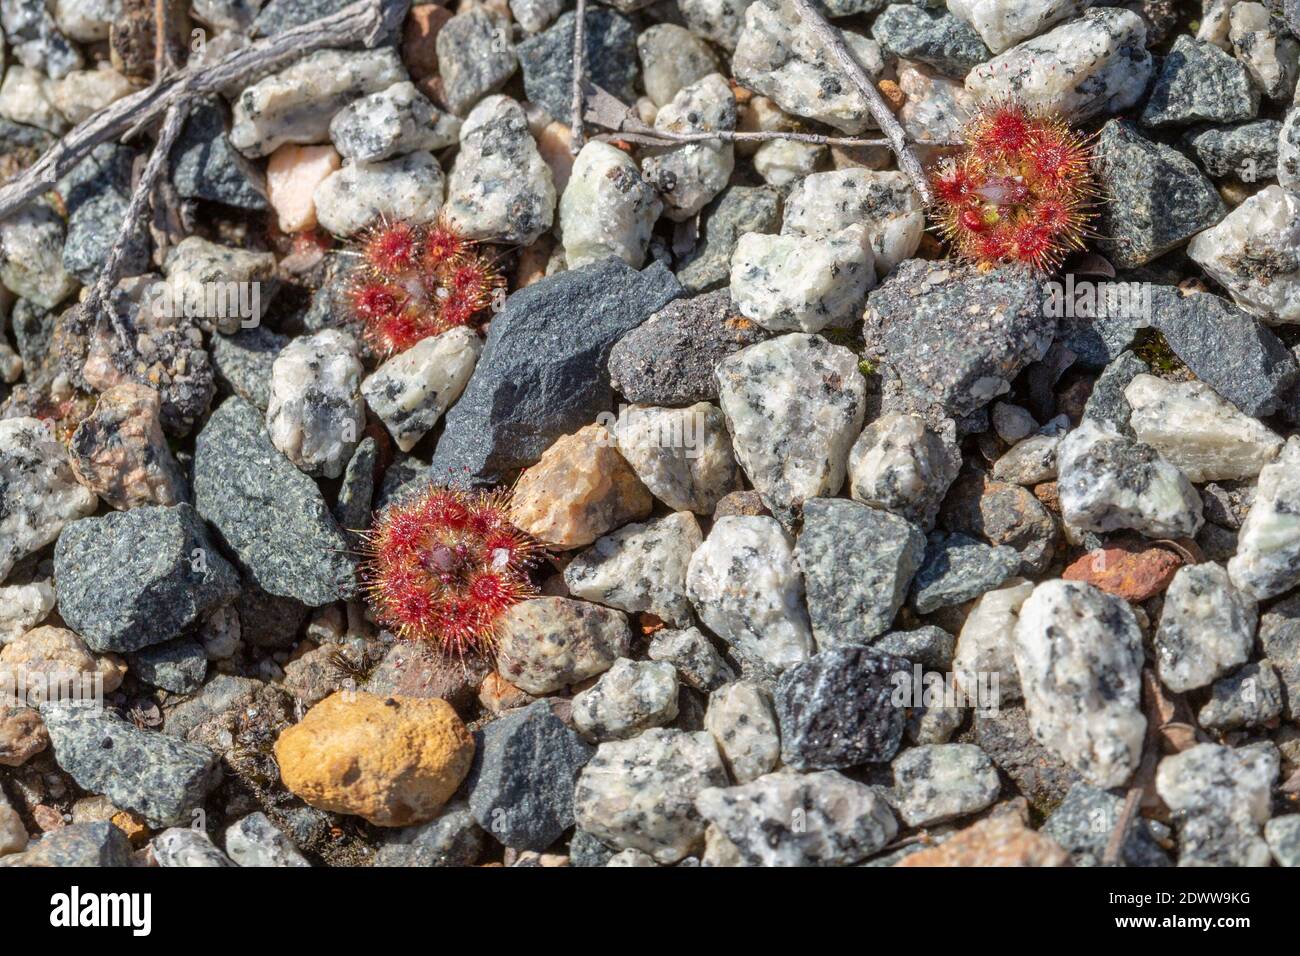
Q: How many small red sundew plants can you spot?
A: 3